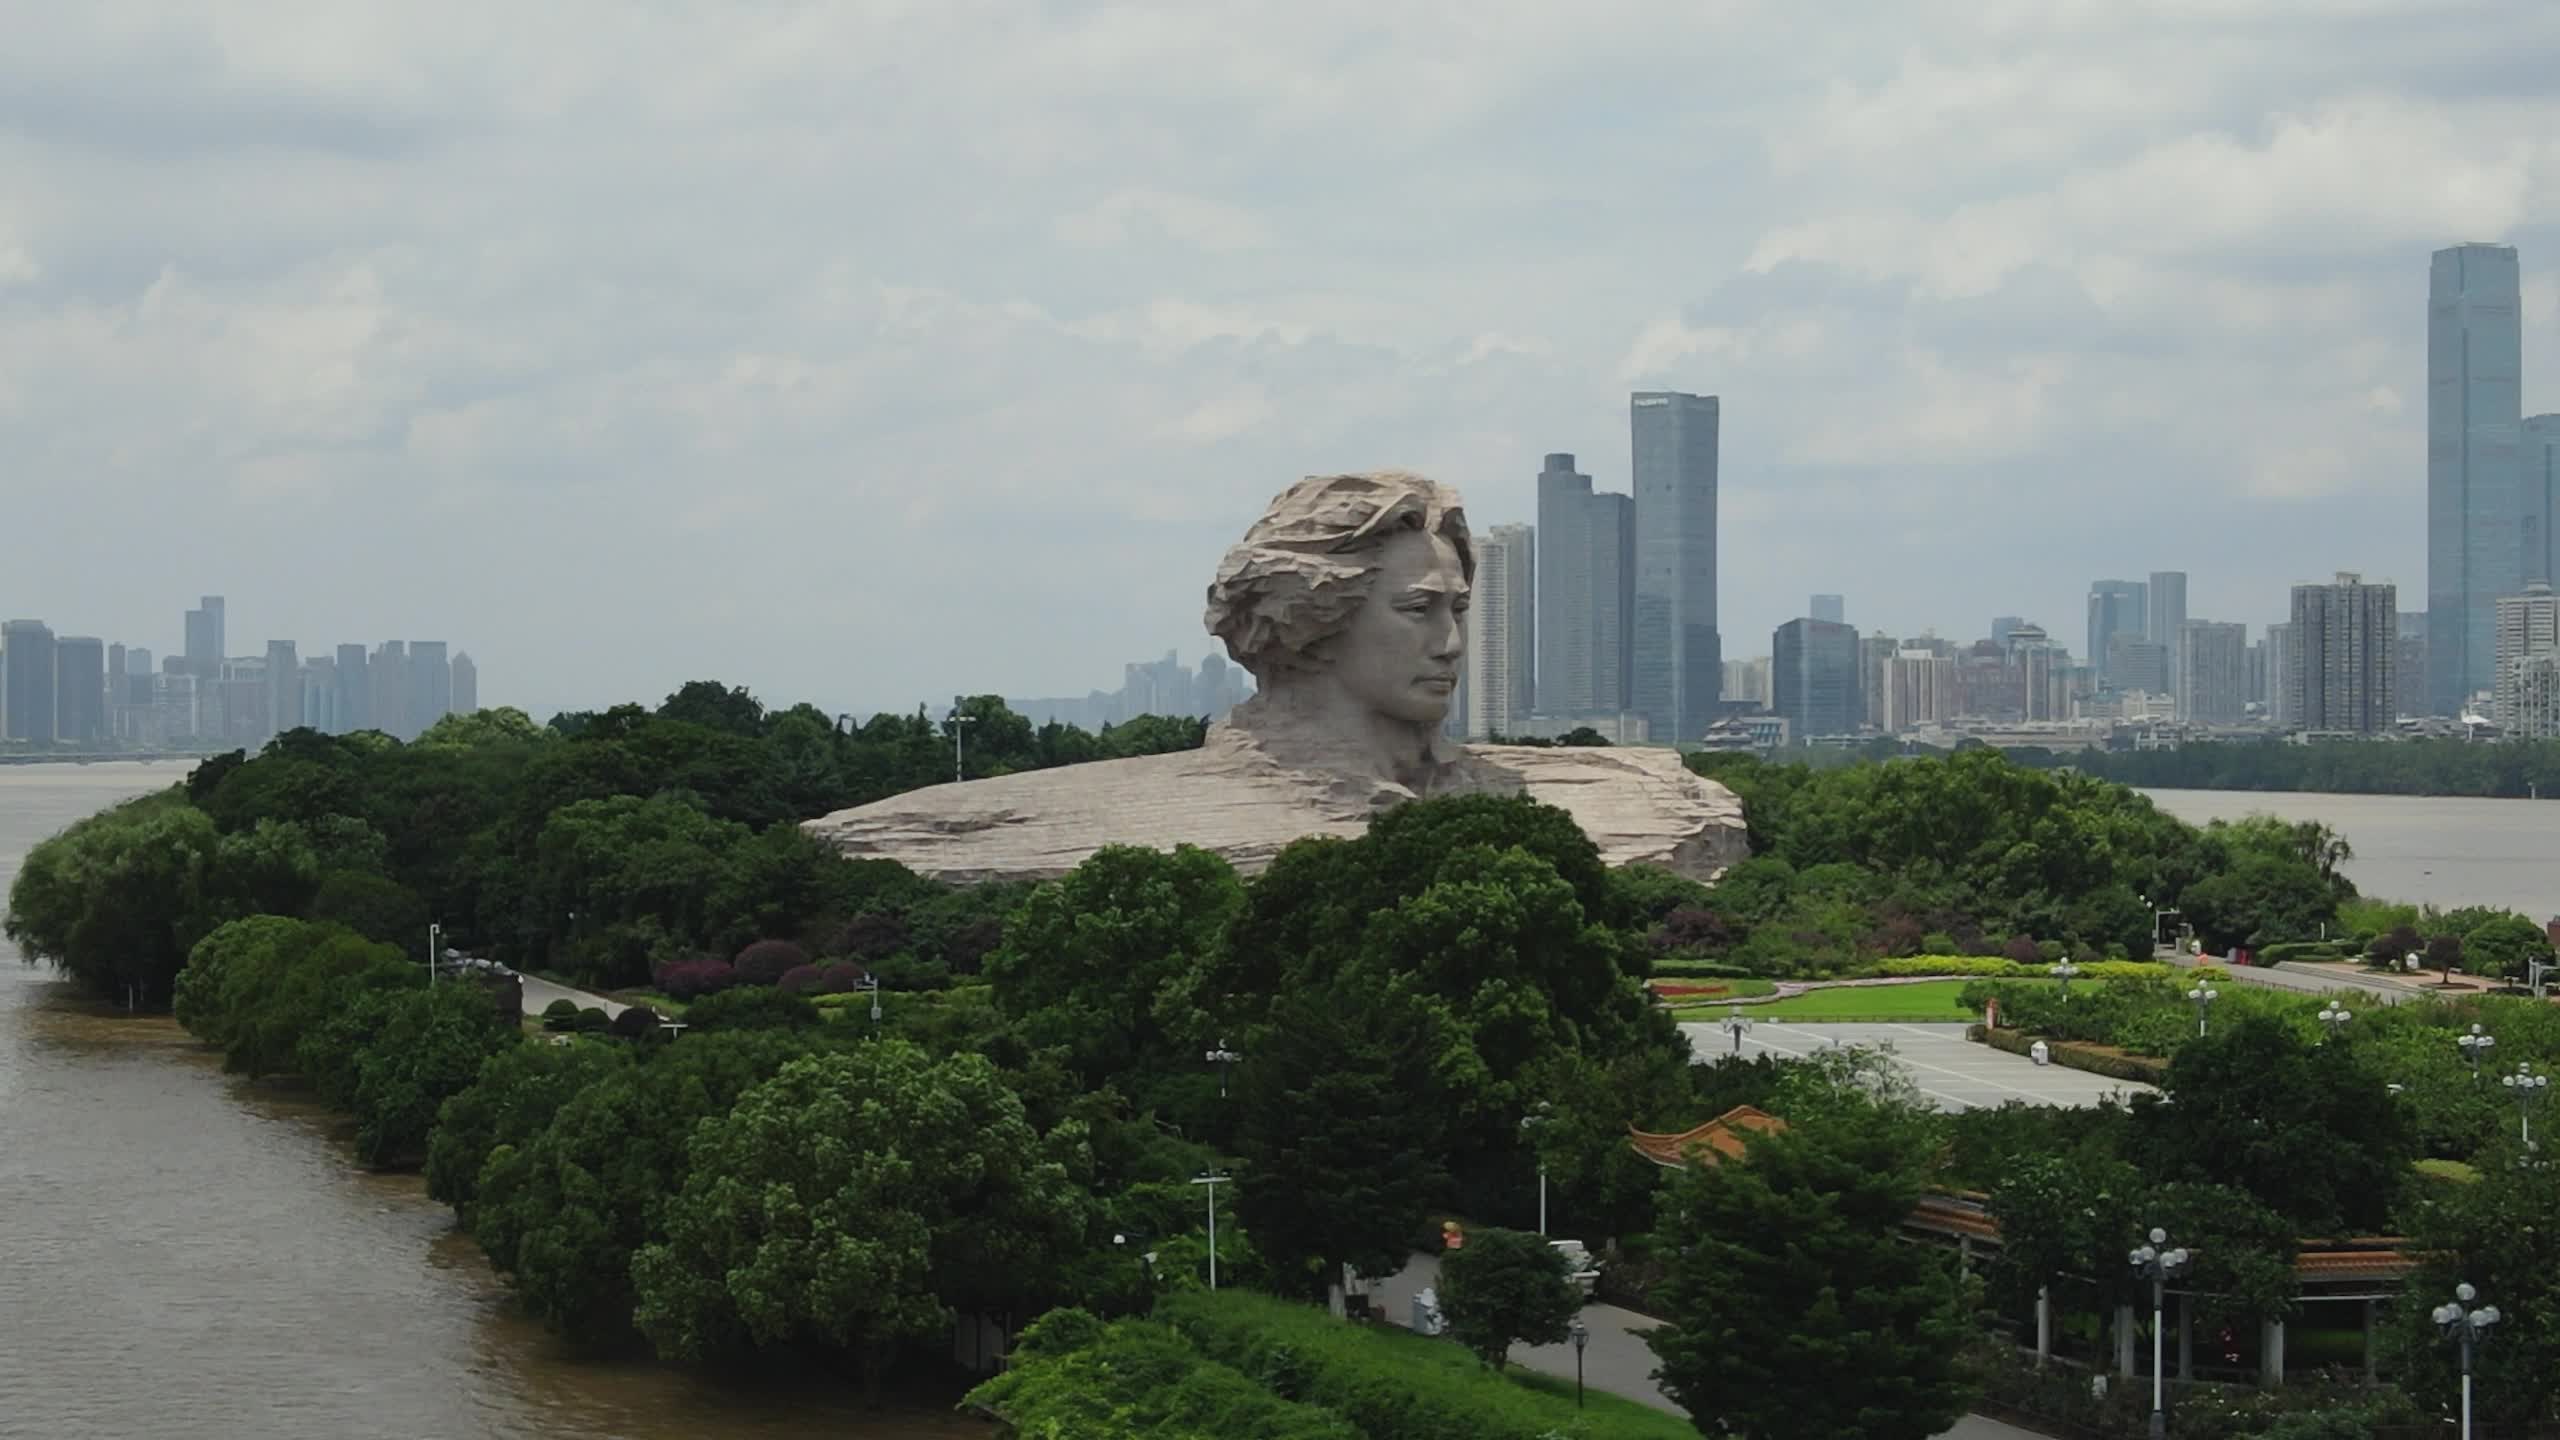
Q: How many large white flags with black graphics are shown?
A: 0